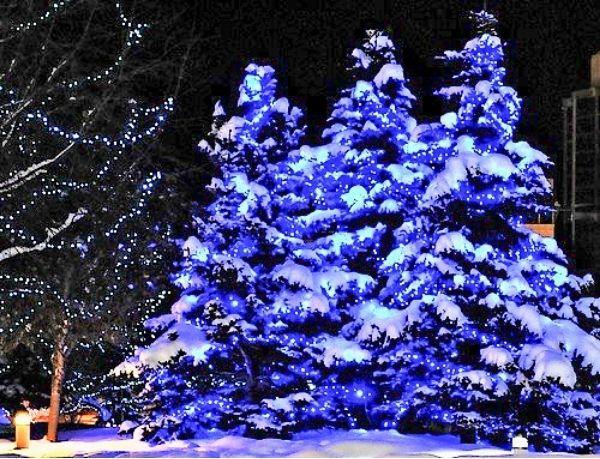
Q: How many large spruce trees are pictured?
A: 3